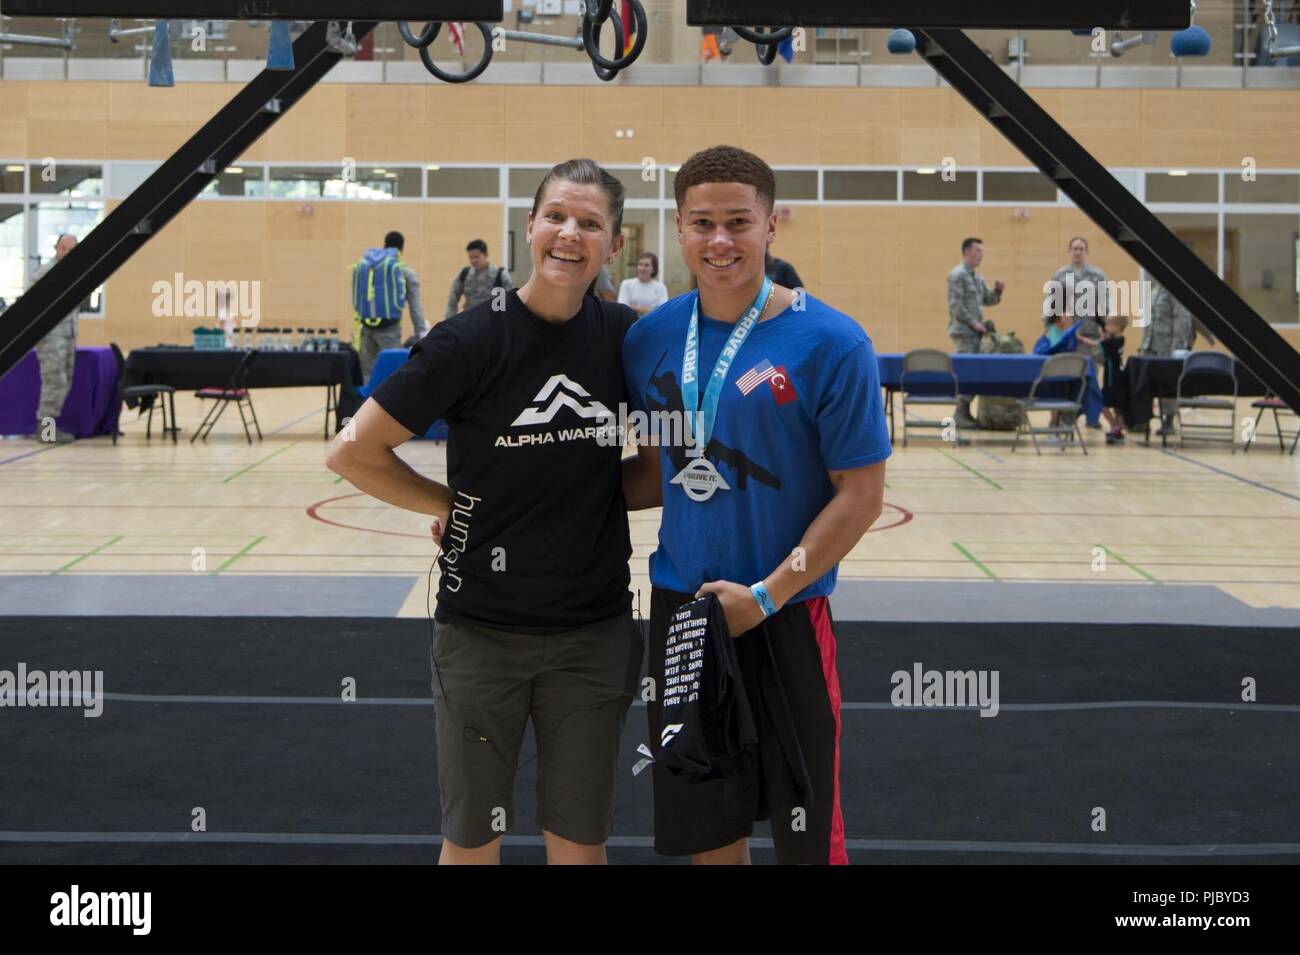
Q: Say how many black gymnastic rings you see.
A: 7